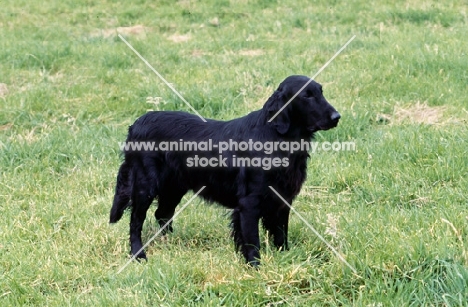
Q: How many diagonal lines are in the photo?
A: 4